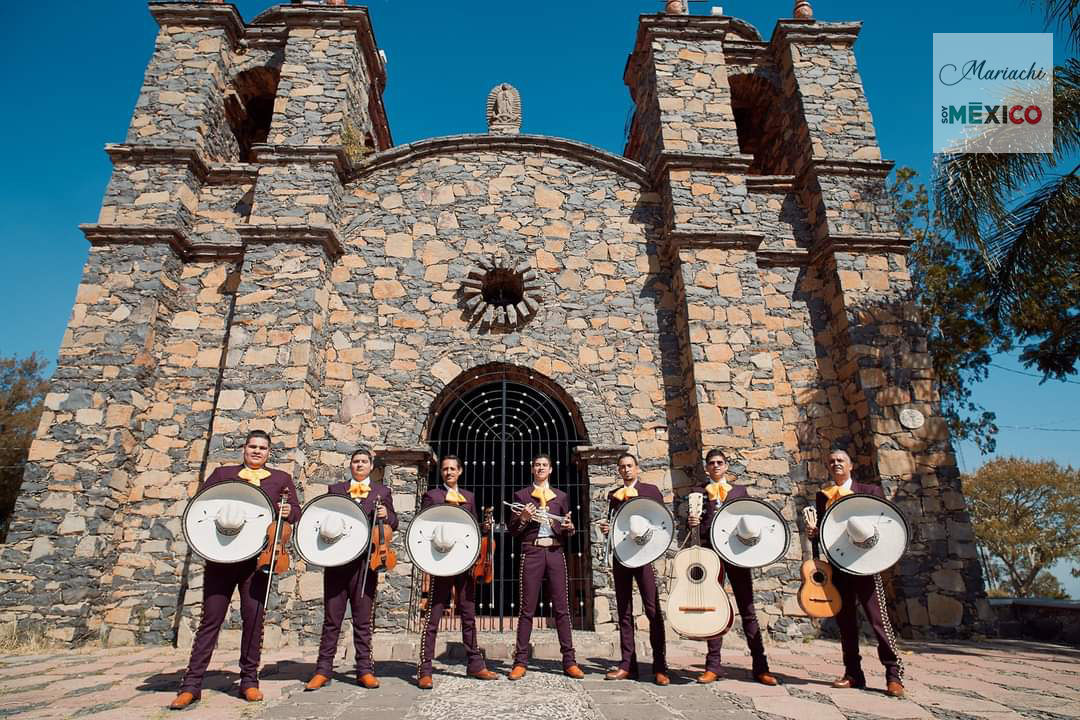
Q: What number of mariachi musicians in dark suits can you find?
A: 7